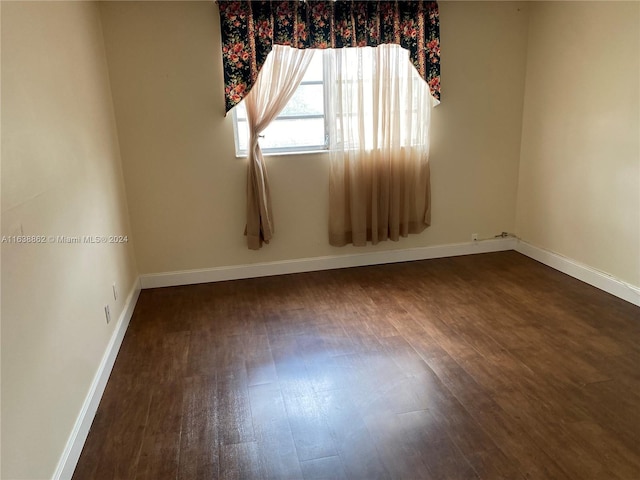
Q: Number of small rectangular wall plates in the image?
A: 3